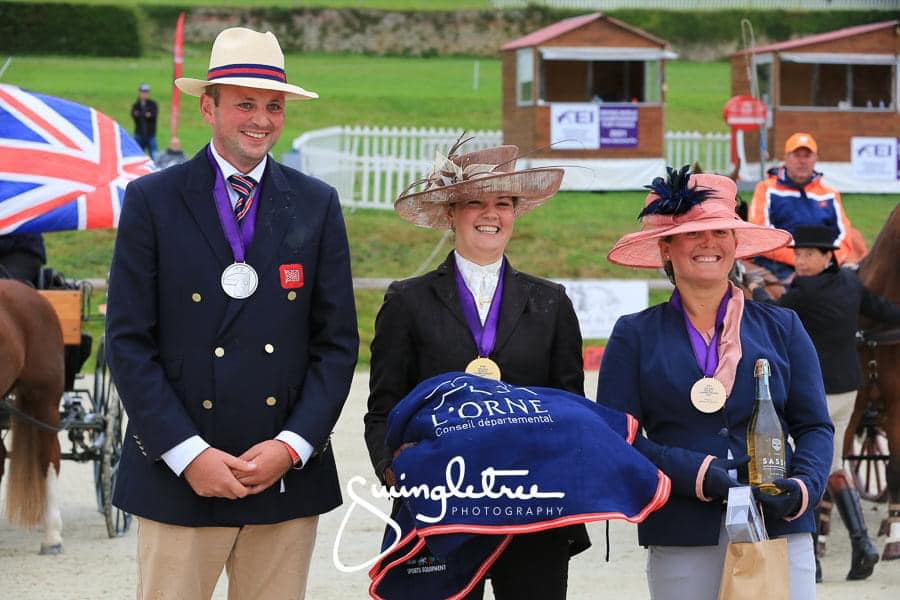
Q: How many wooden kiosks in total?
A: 2